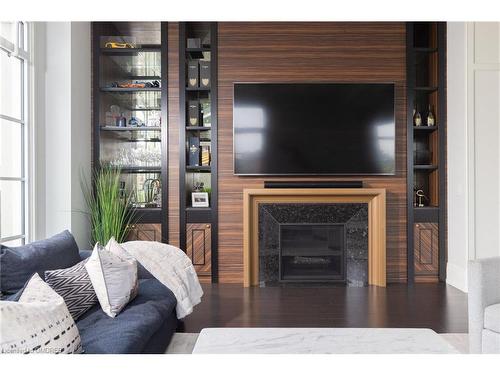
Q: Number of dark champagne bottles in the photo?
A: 2